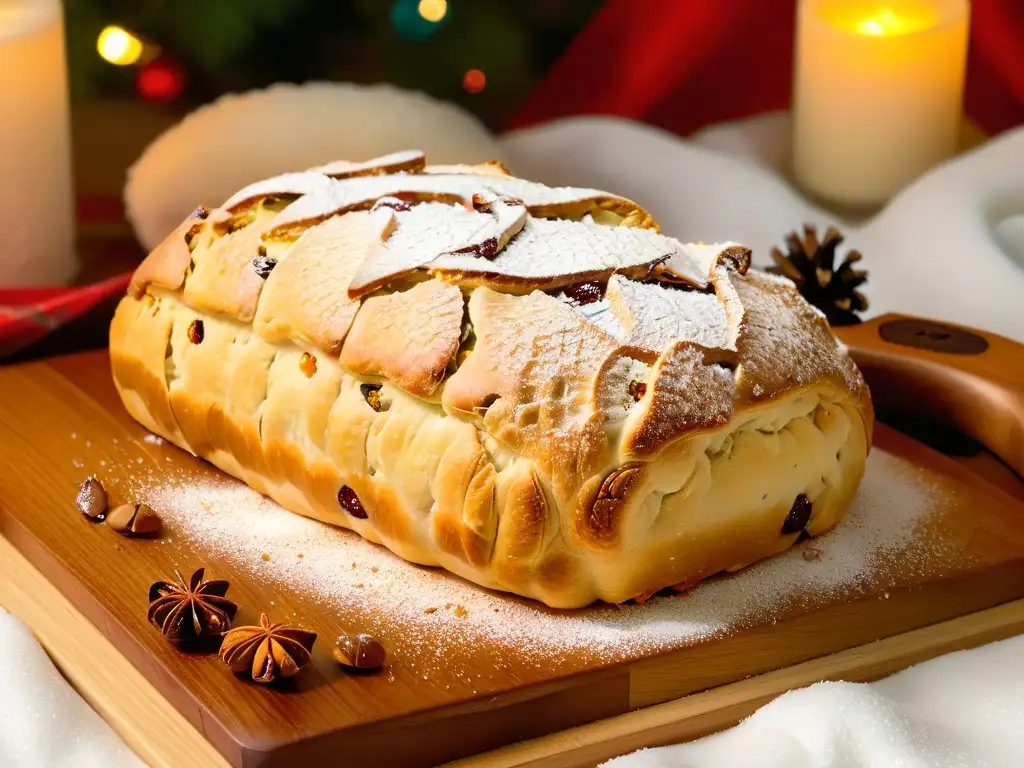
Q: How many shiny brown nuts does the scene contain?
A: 3